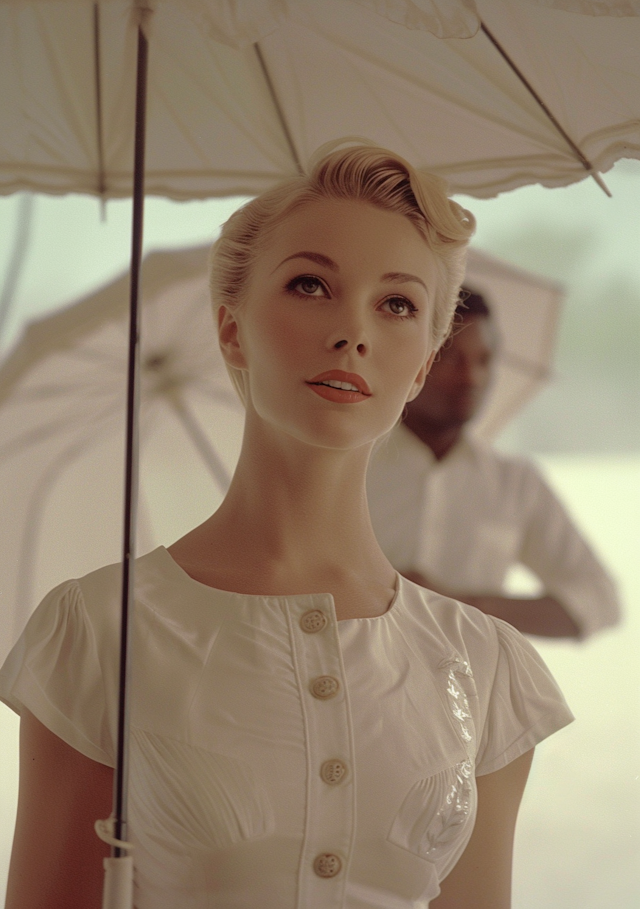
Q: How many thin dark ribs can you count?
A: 3